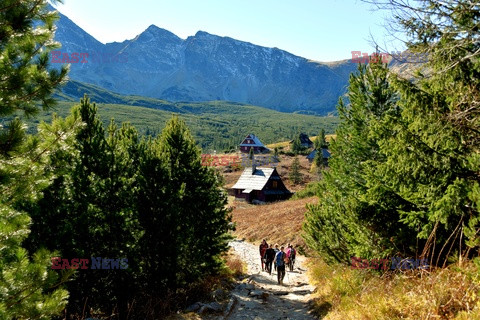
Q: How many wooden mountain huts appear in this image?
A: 4